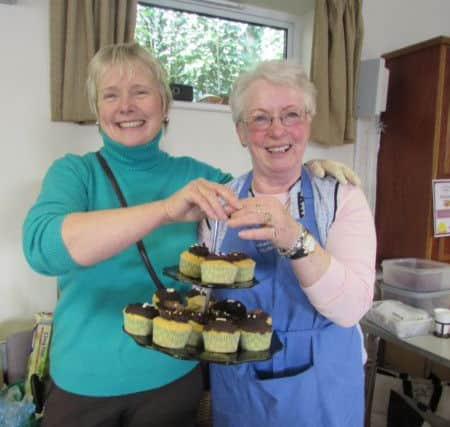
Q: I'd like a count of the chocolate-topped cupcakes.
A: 11